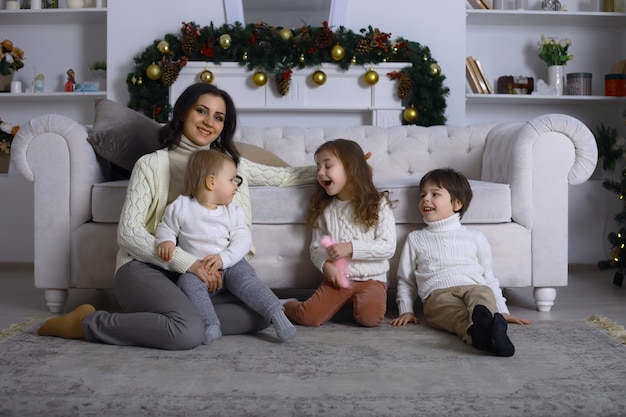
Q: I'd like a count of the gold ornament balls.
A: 11